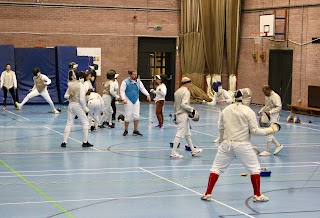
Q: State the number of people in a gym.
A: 15